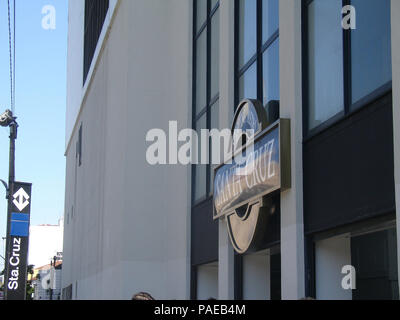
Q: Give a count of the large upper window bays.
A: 3